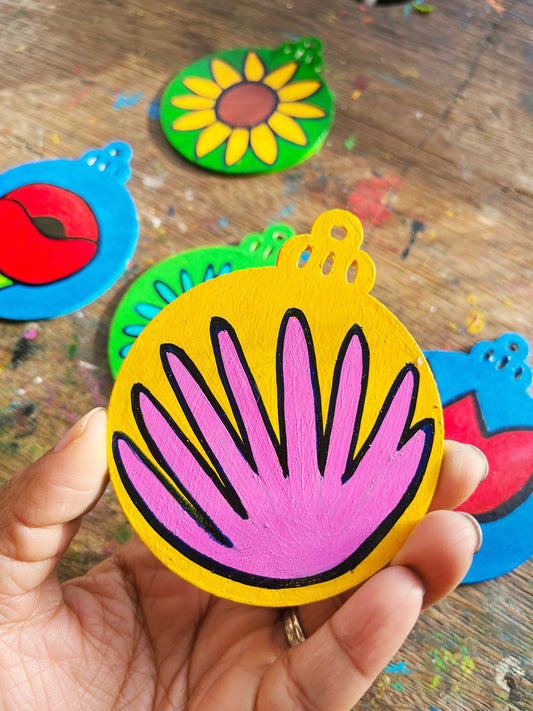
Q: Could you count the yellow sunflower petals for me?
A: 12